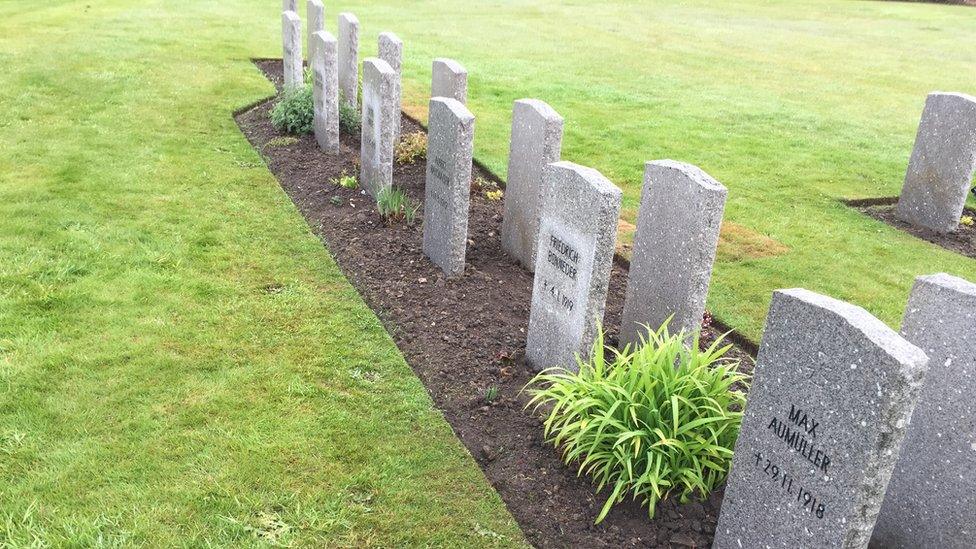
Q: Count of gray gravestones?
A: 15